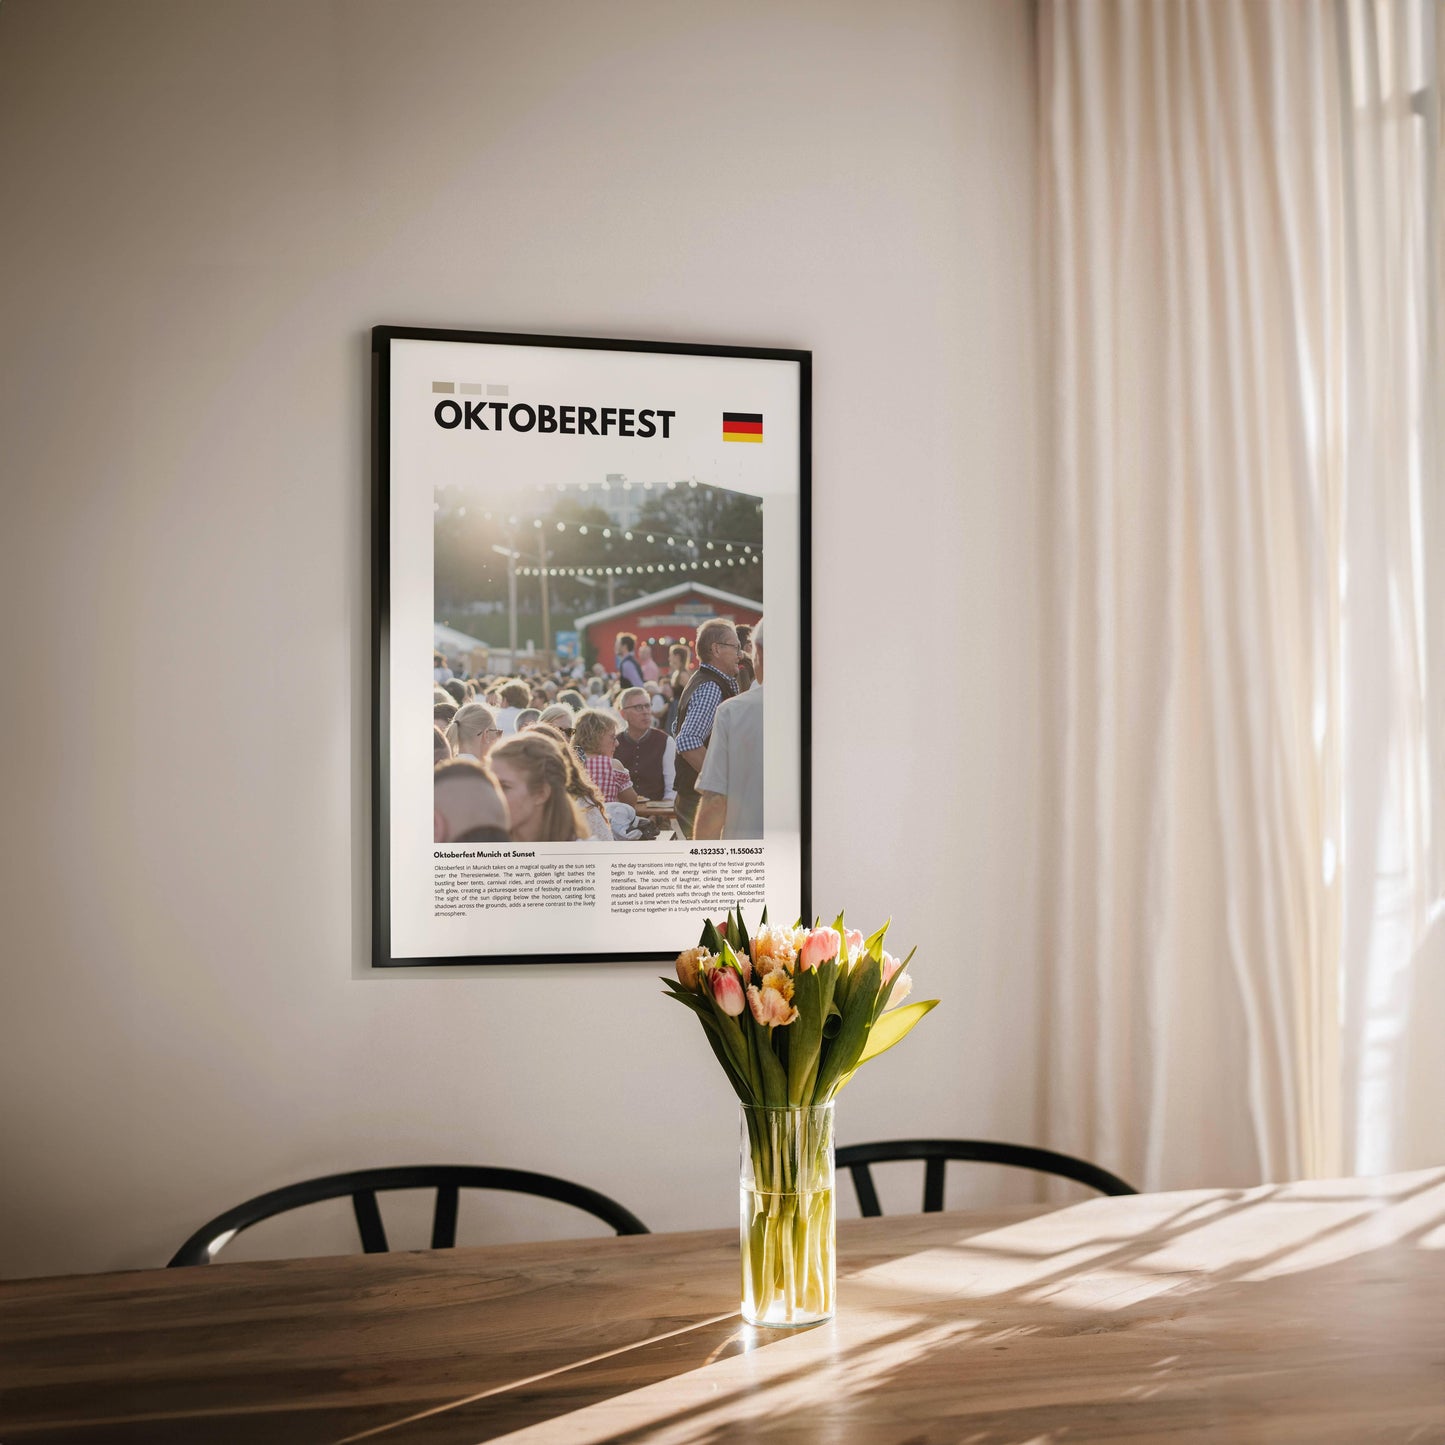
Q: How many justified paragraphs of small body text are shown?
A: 2